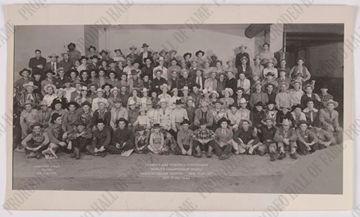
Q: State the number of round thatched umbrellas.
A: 0